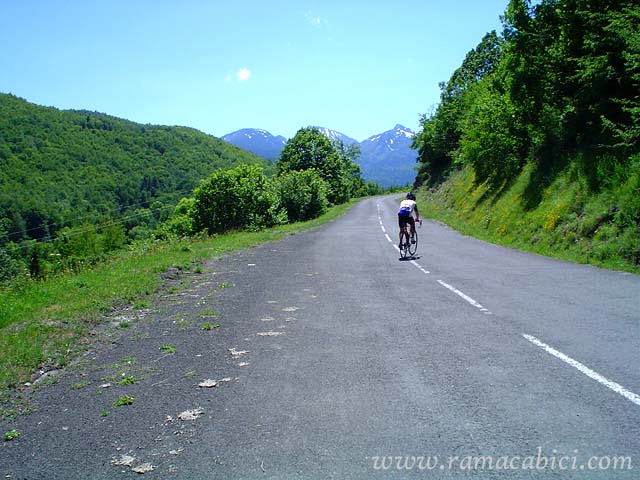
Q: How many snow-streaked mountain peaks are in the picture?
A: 3